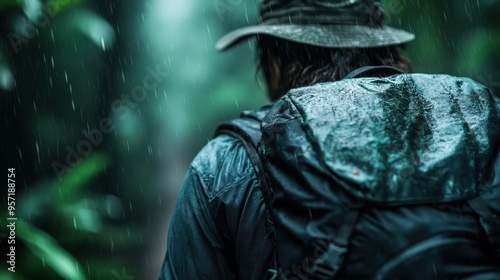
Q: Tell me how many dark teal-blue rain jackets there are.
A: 1